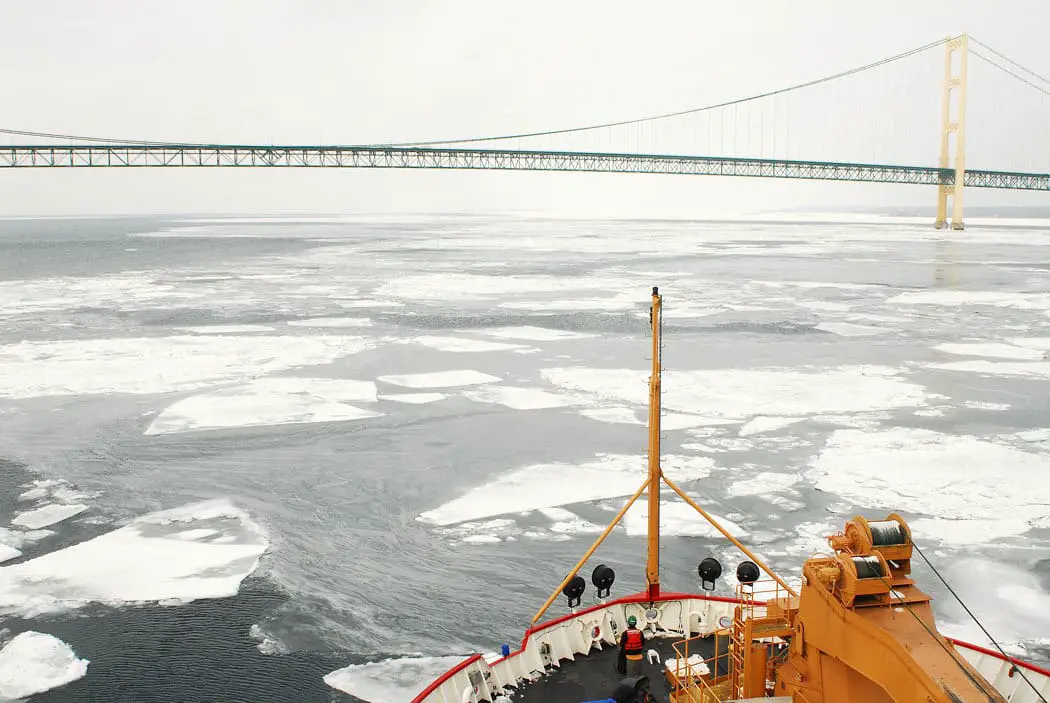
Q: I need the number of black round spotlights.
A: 4